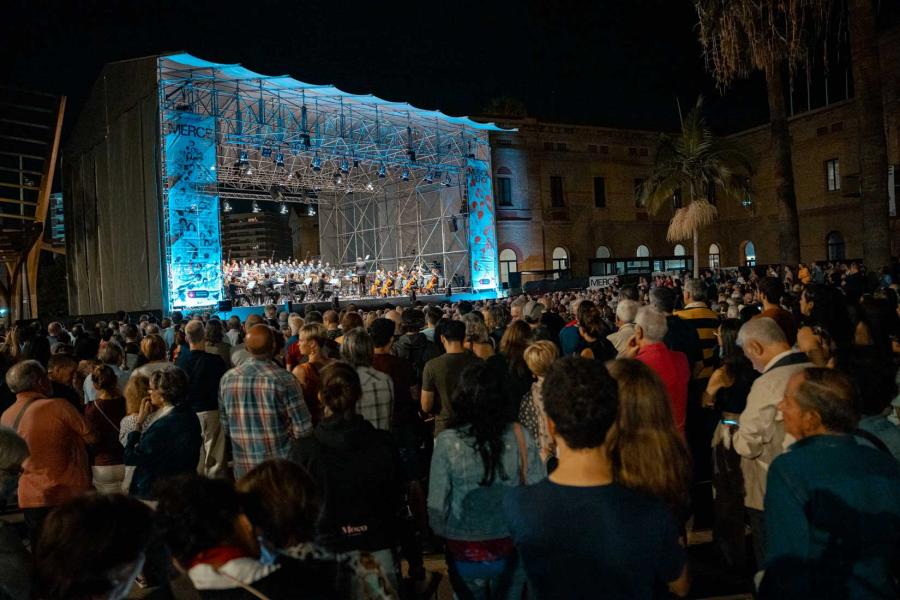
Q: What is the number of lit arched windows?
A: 7